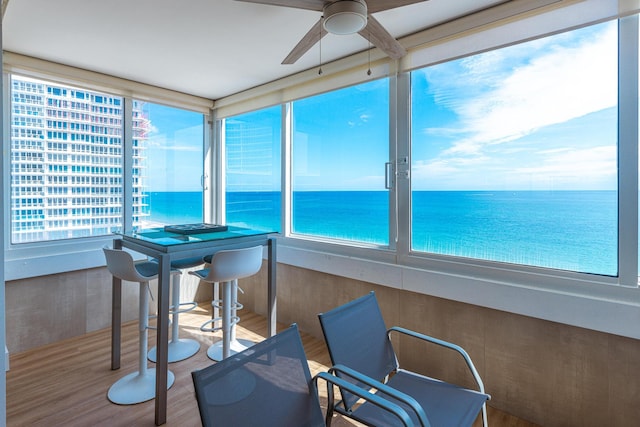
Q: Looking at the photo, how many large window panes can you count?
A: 5